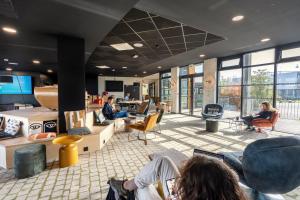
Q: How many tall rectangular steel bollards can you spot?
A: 0